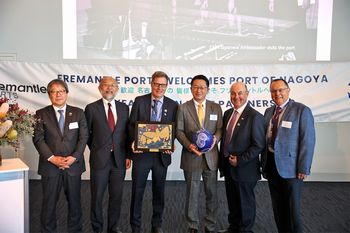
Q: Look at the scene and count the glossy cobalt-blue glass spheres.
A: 1